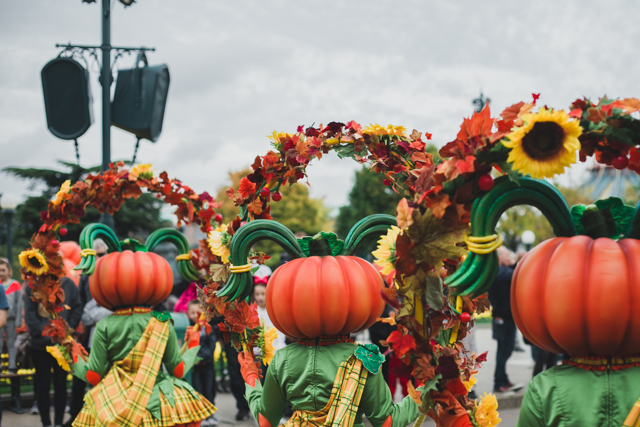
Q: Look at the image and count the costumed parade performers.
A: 3